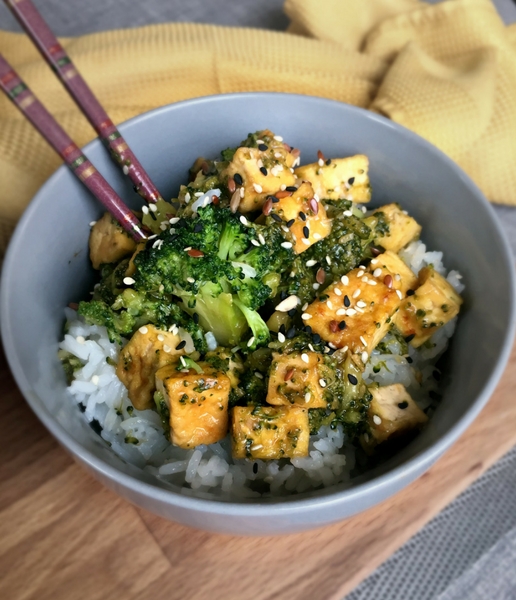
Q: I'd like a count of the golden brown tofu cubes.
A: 13